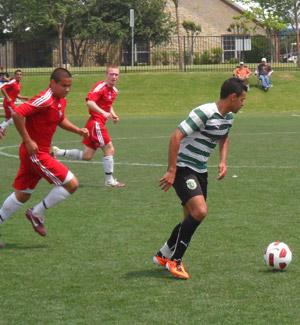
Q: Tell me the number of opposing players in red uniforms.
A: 3